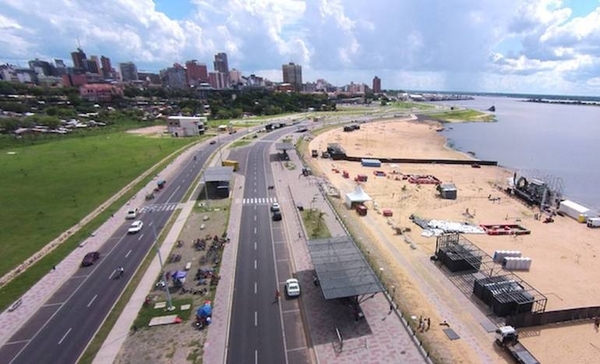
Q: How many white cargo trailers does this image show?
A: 1